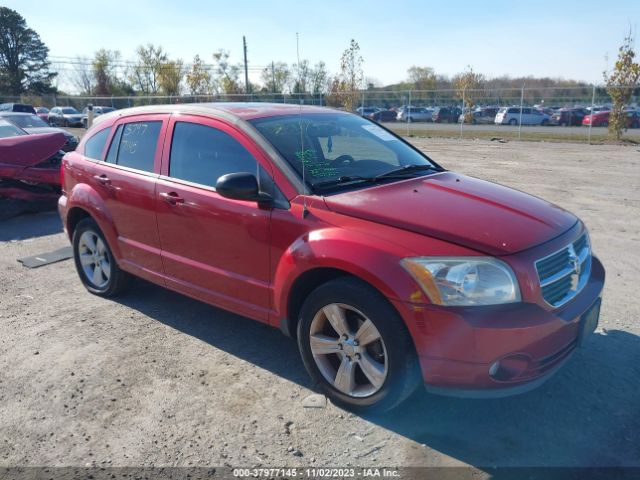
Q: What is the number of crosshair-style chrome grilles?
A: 1